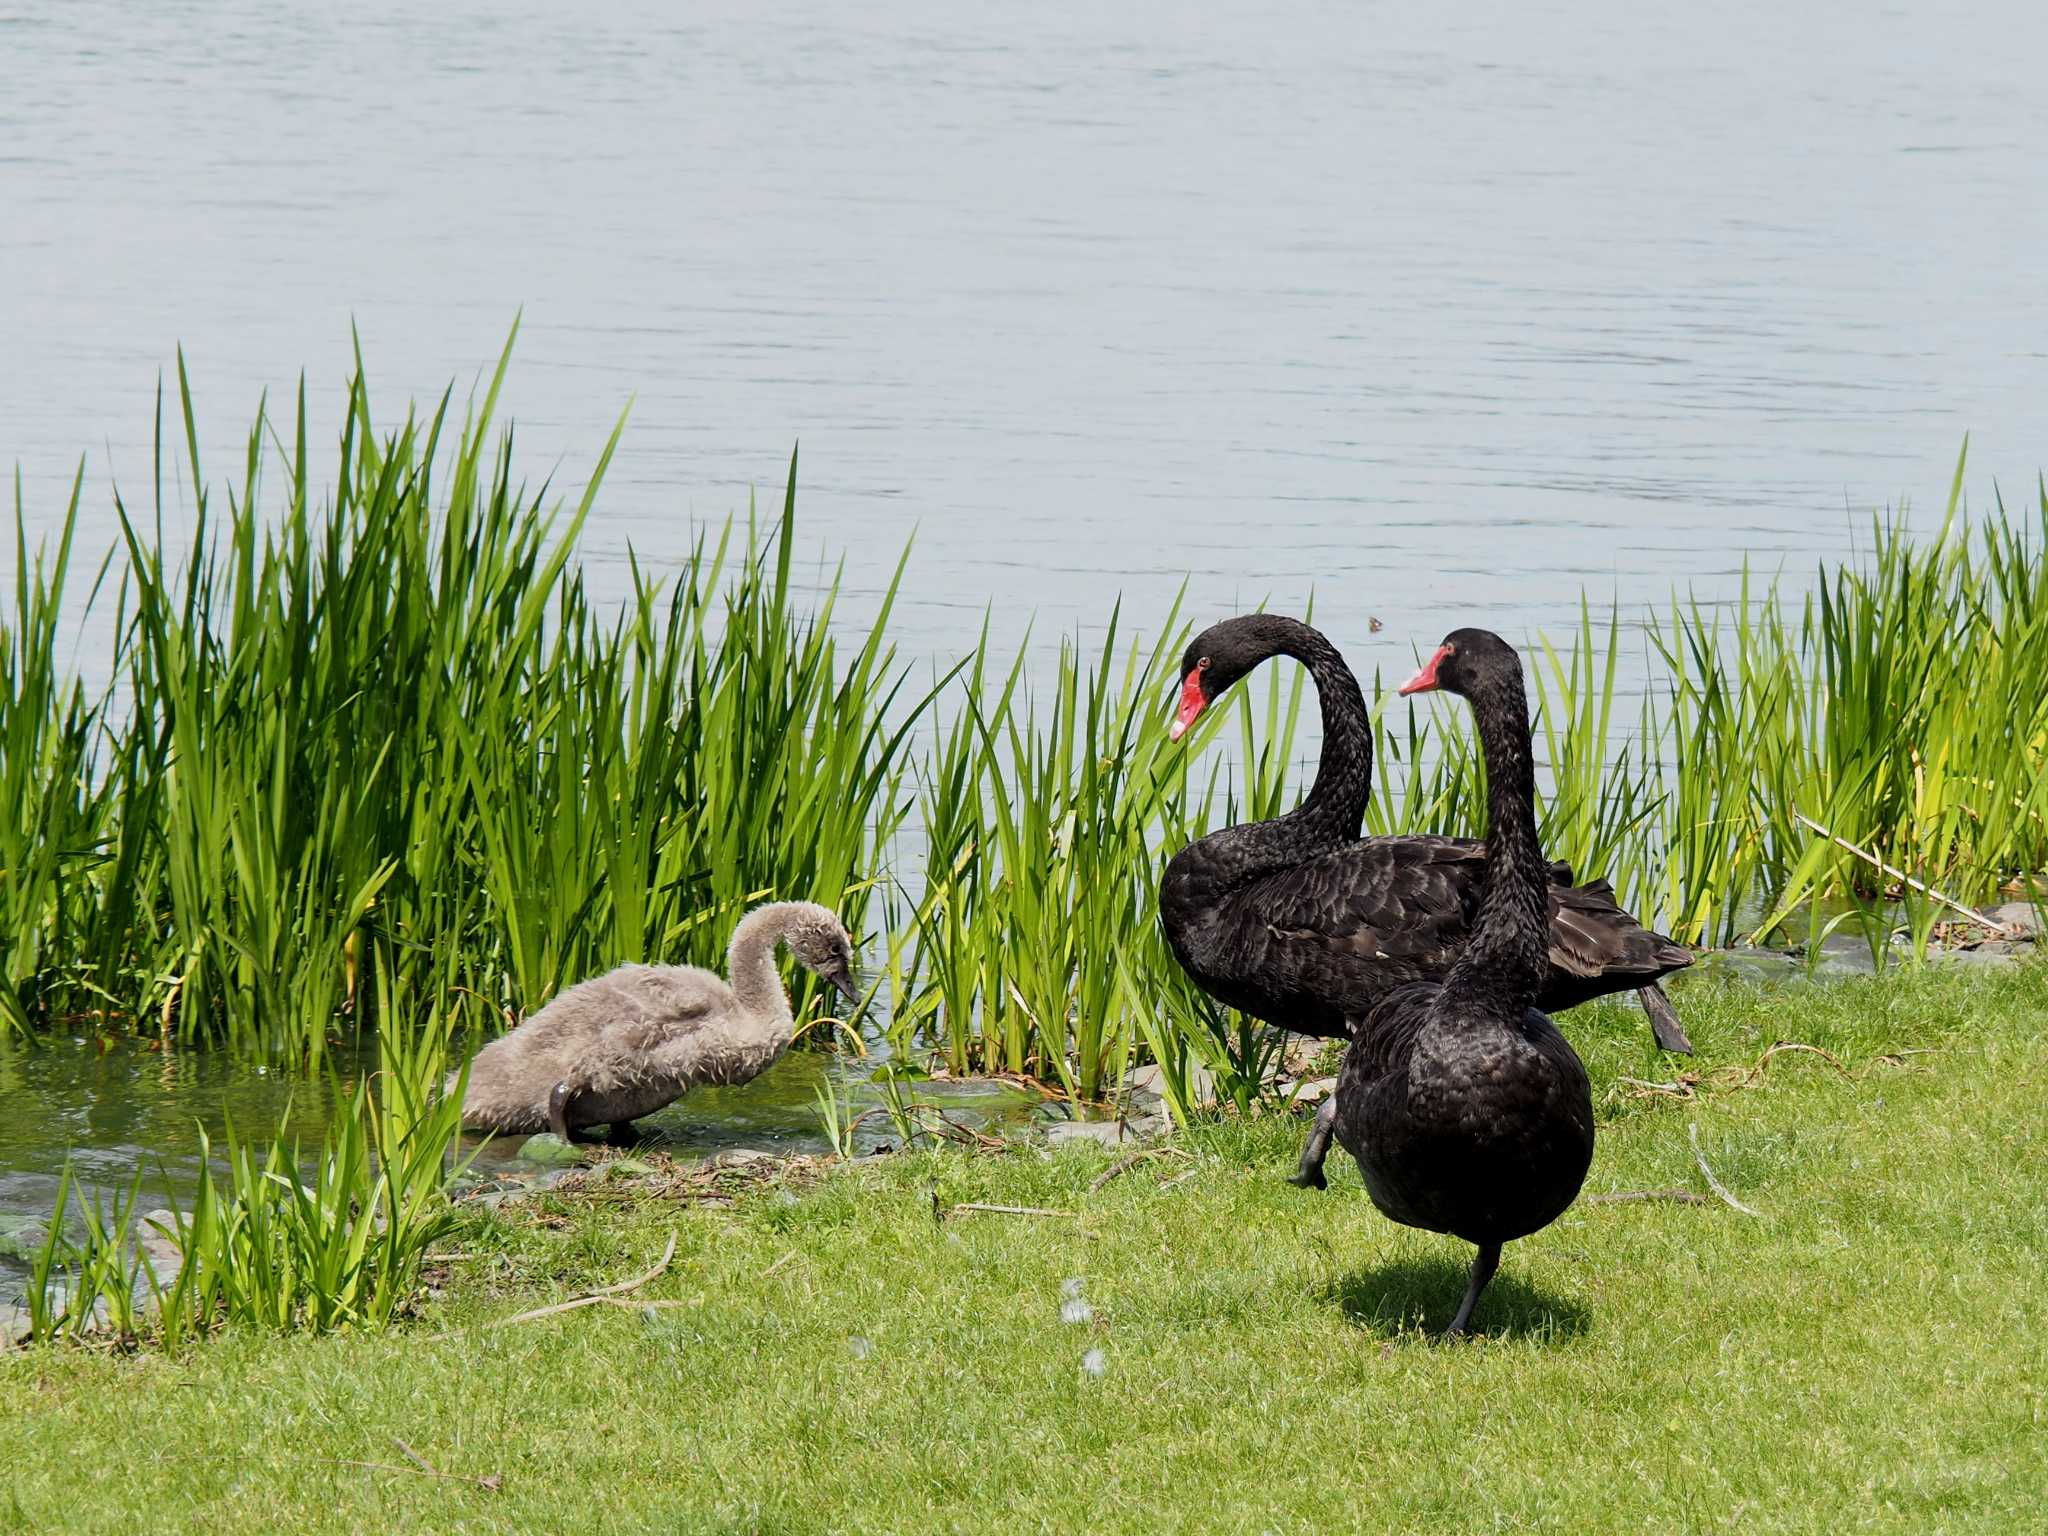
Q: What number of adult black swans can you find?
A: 2